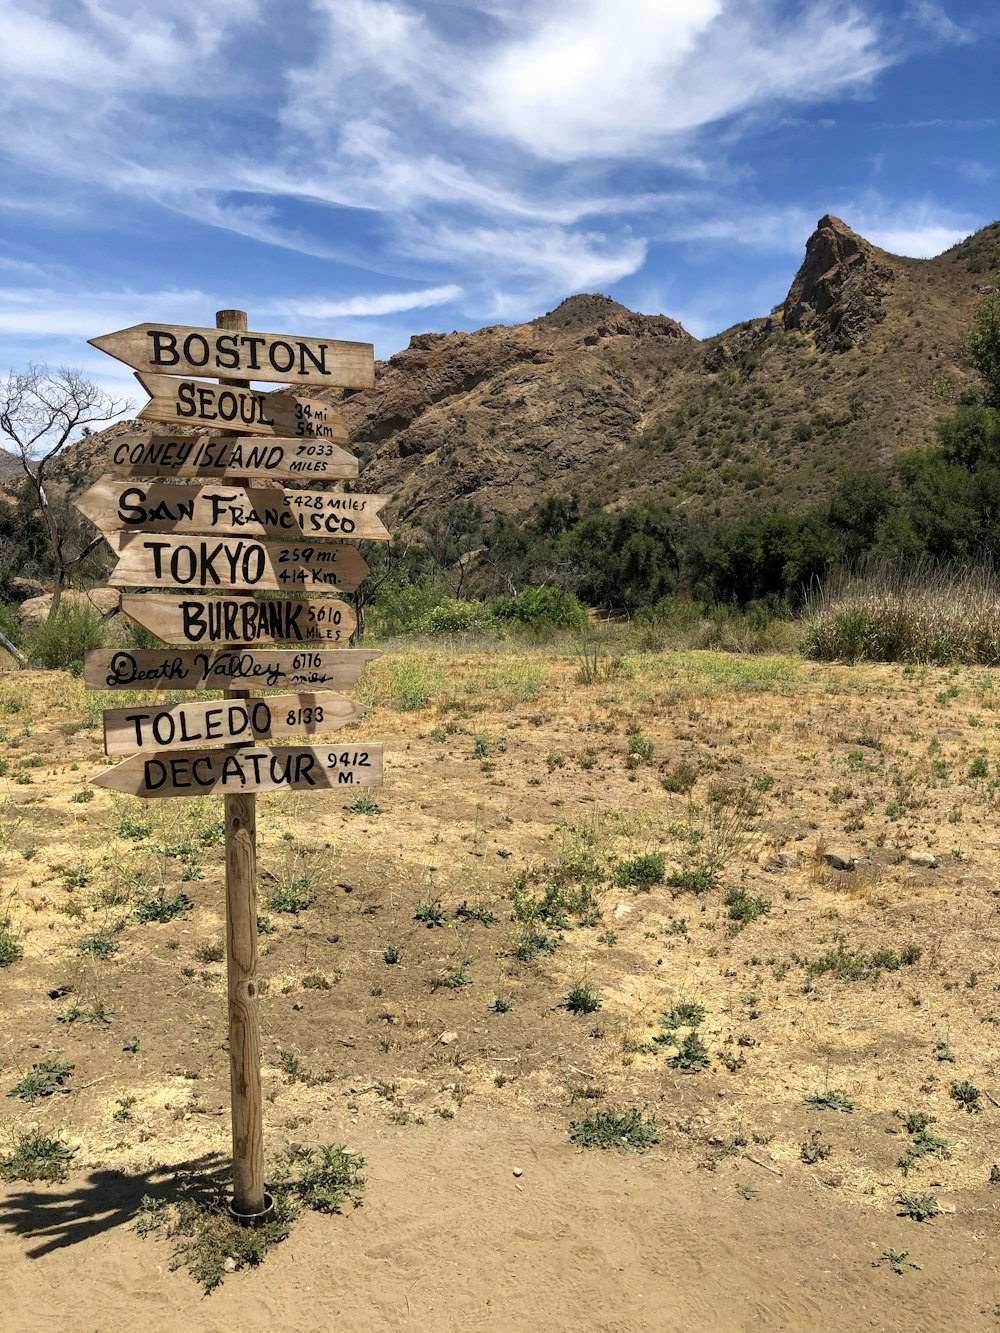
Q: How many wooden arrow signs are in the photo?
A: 9